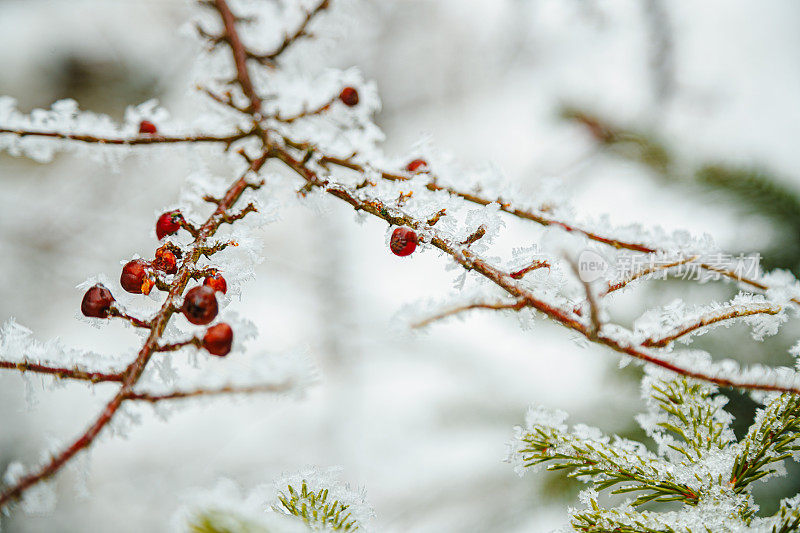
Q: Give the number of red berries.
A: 11